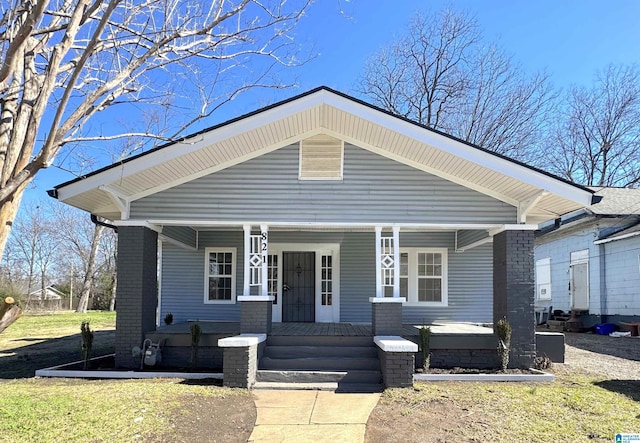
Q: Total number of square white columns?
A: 4